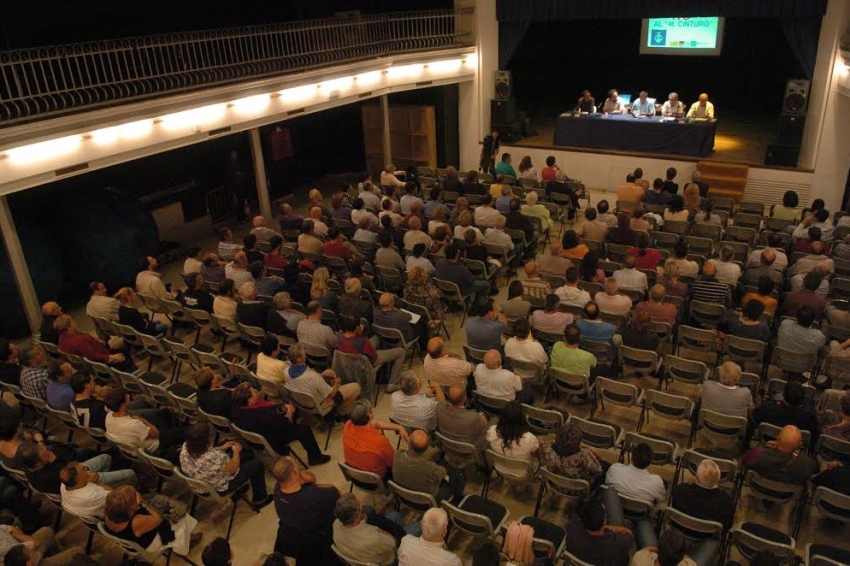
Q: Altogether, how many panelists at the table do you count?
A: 5